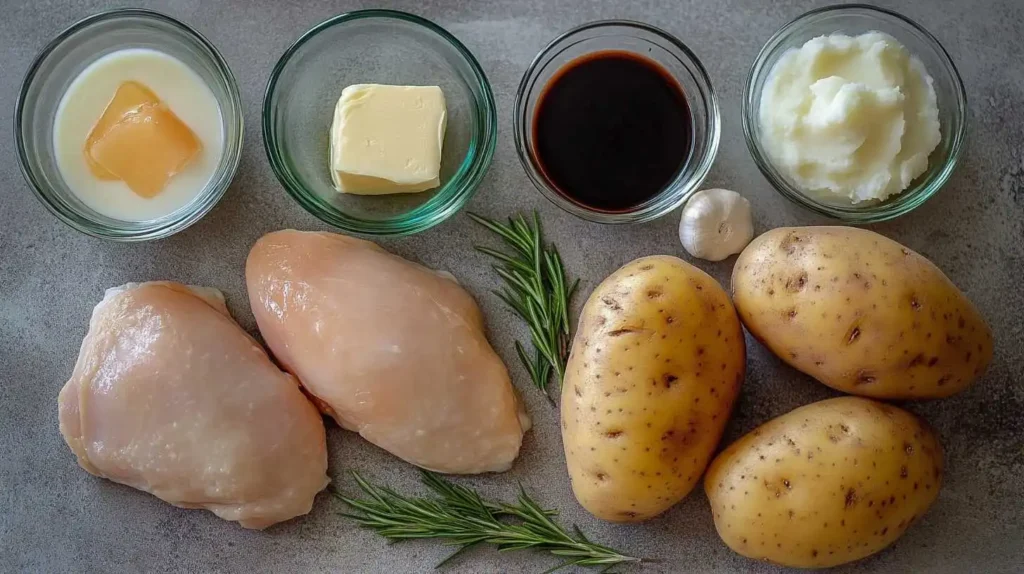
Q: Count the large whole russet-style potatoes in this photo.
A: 3